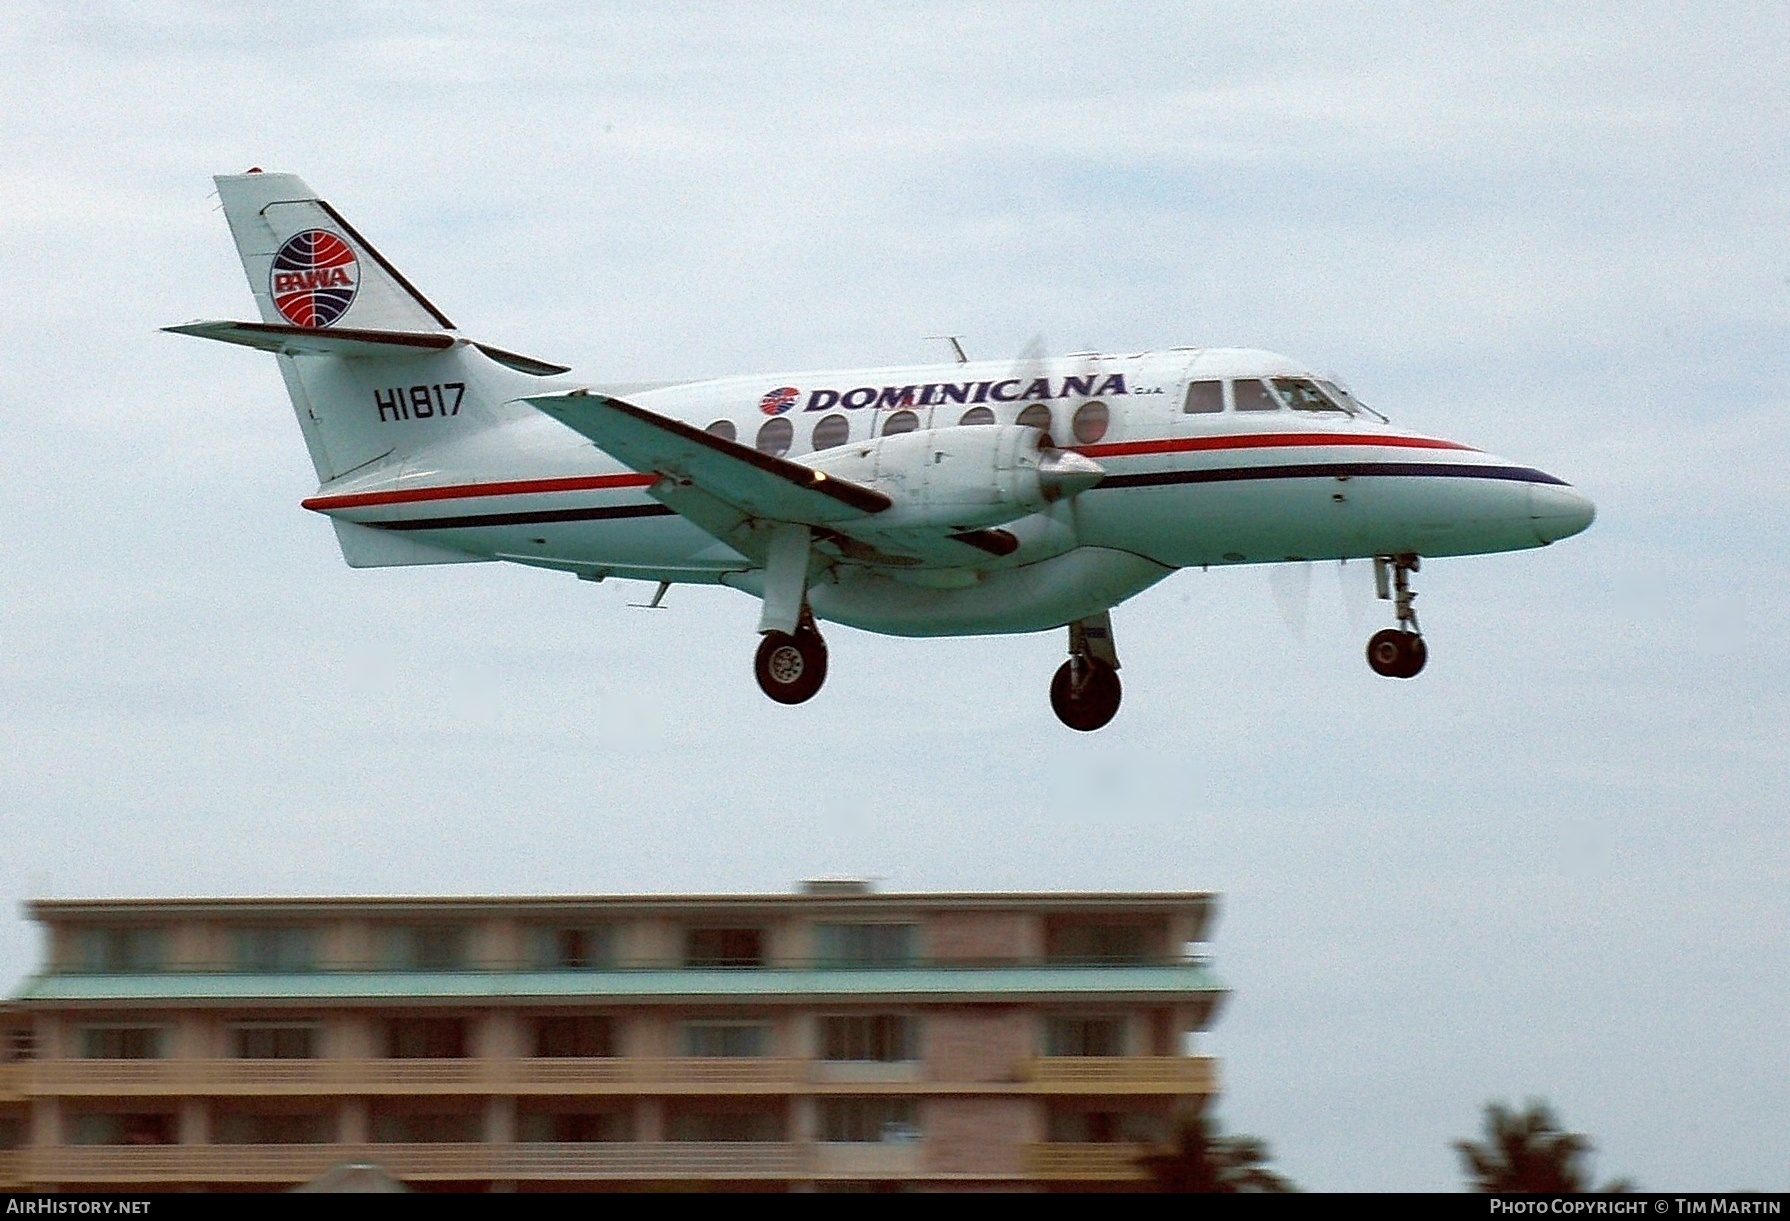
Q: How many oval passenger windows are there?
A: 7